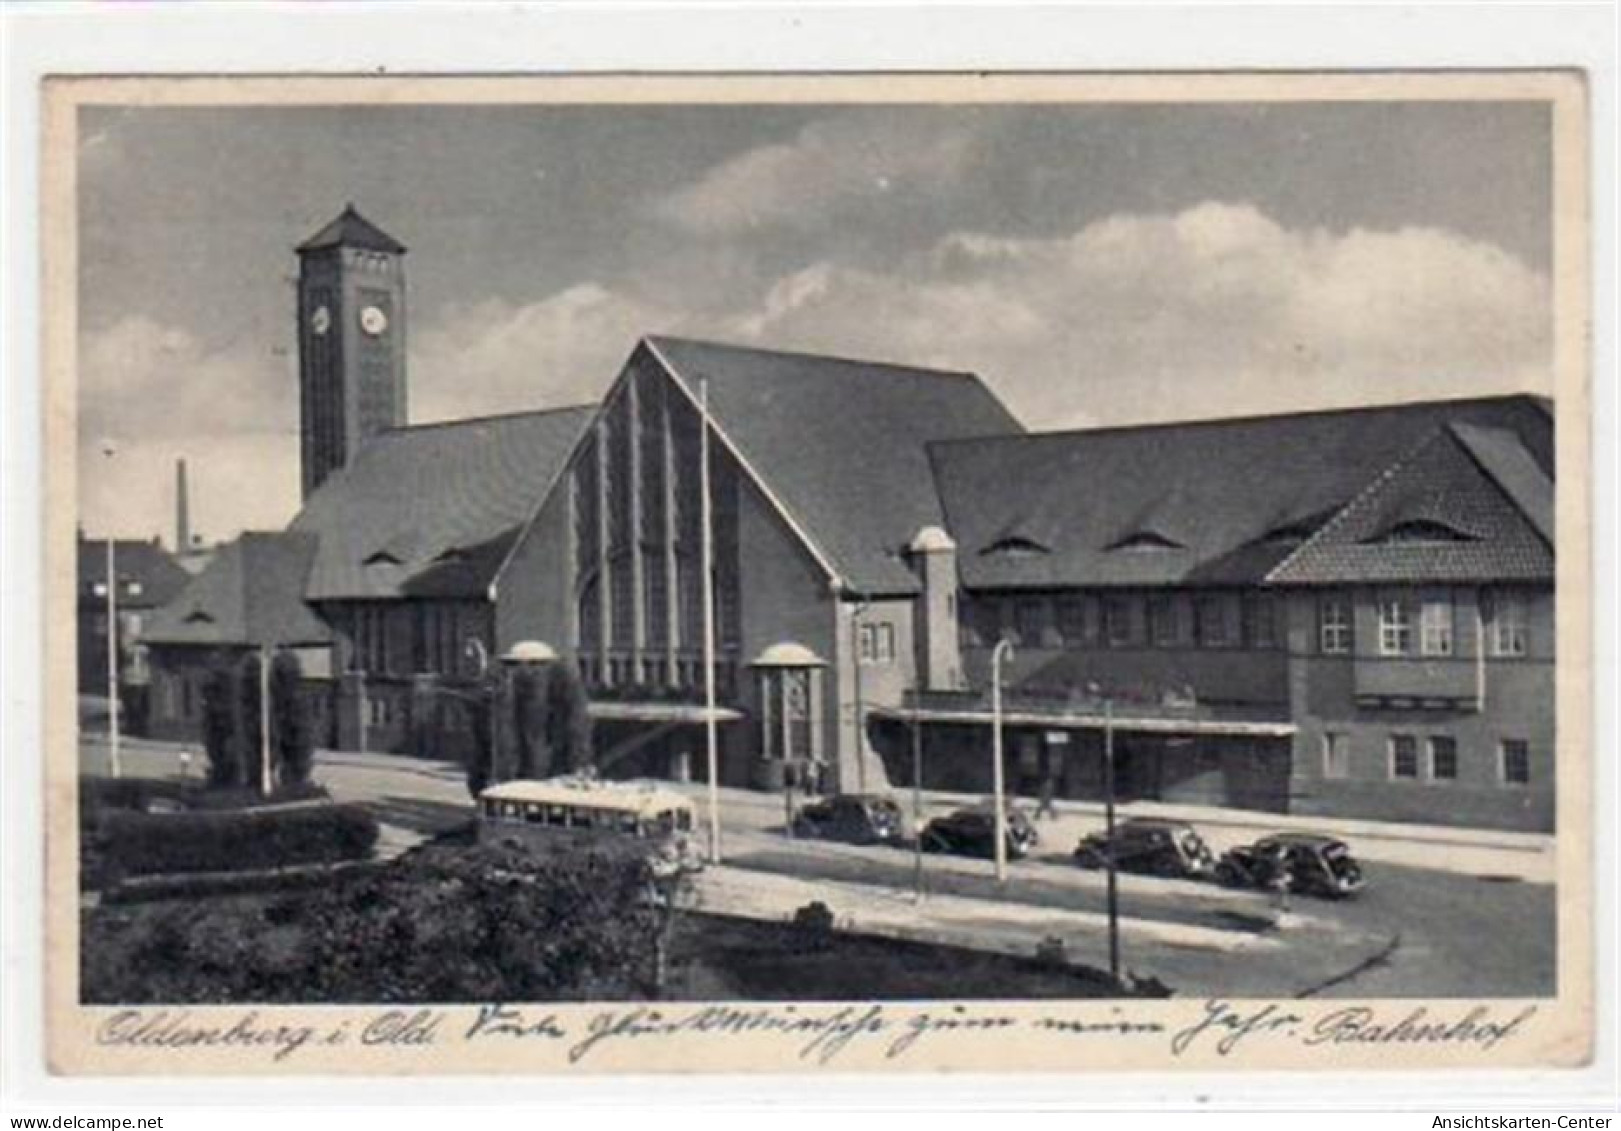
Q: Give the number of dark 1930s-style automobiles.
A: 4